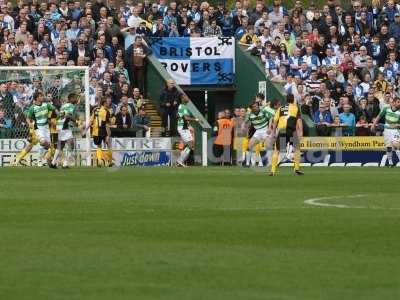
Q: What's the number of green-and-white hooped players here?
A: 5